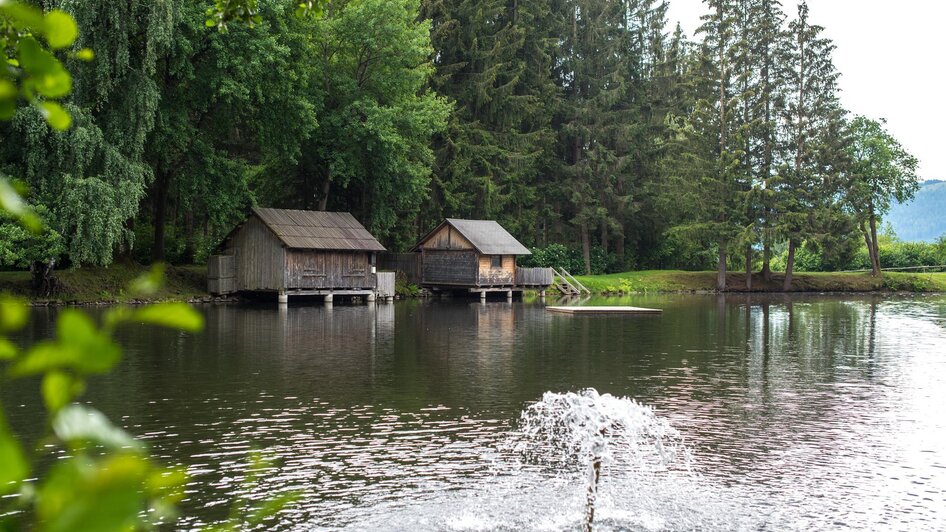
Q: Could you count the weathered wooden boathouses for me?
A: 2